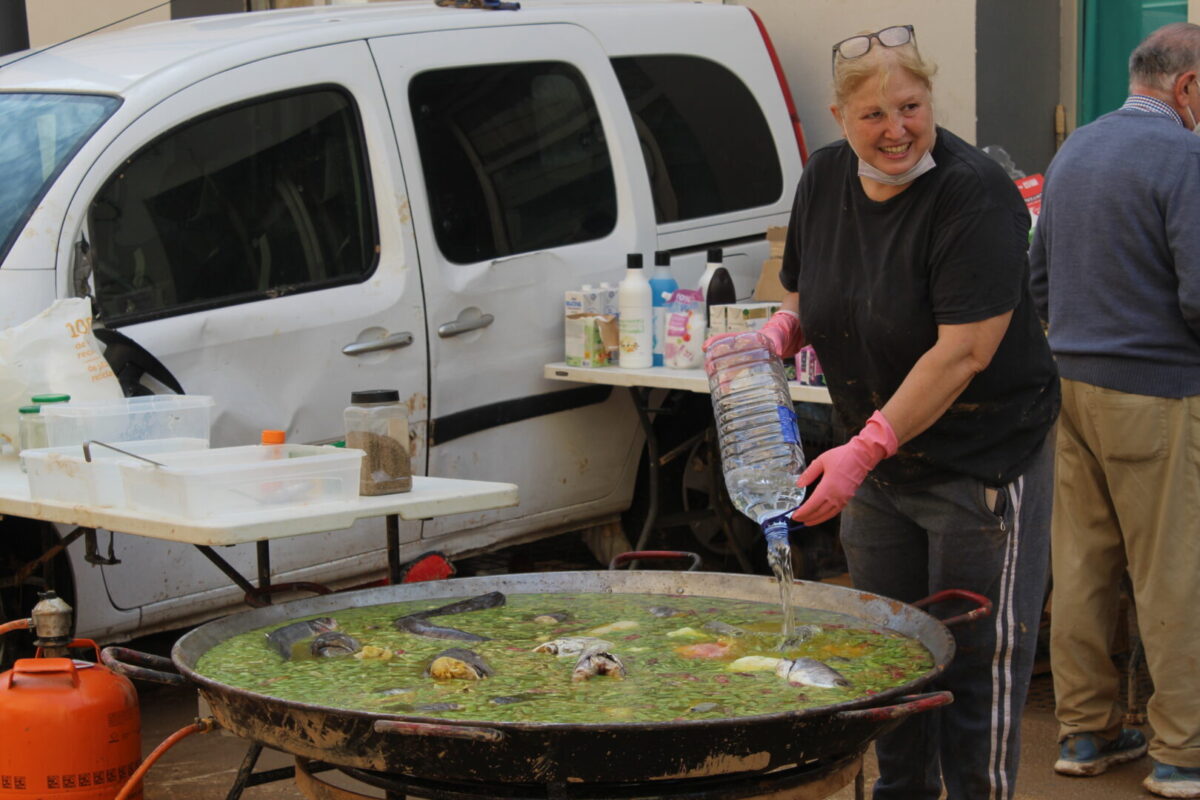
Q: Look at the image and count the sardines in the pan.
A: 0